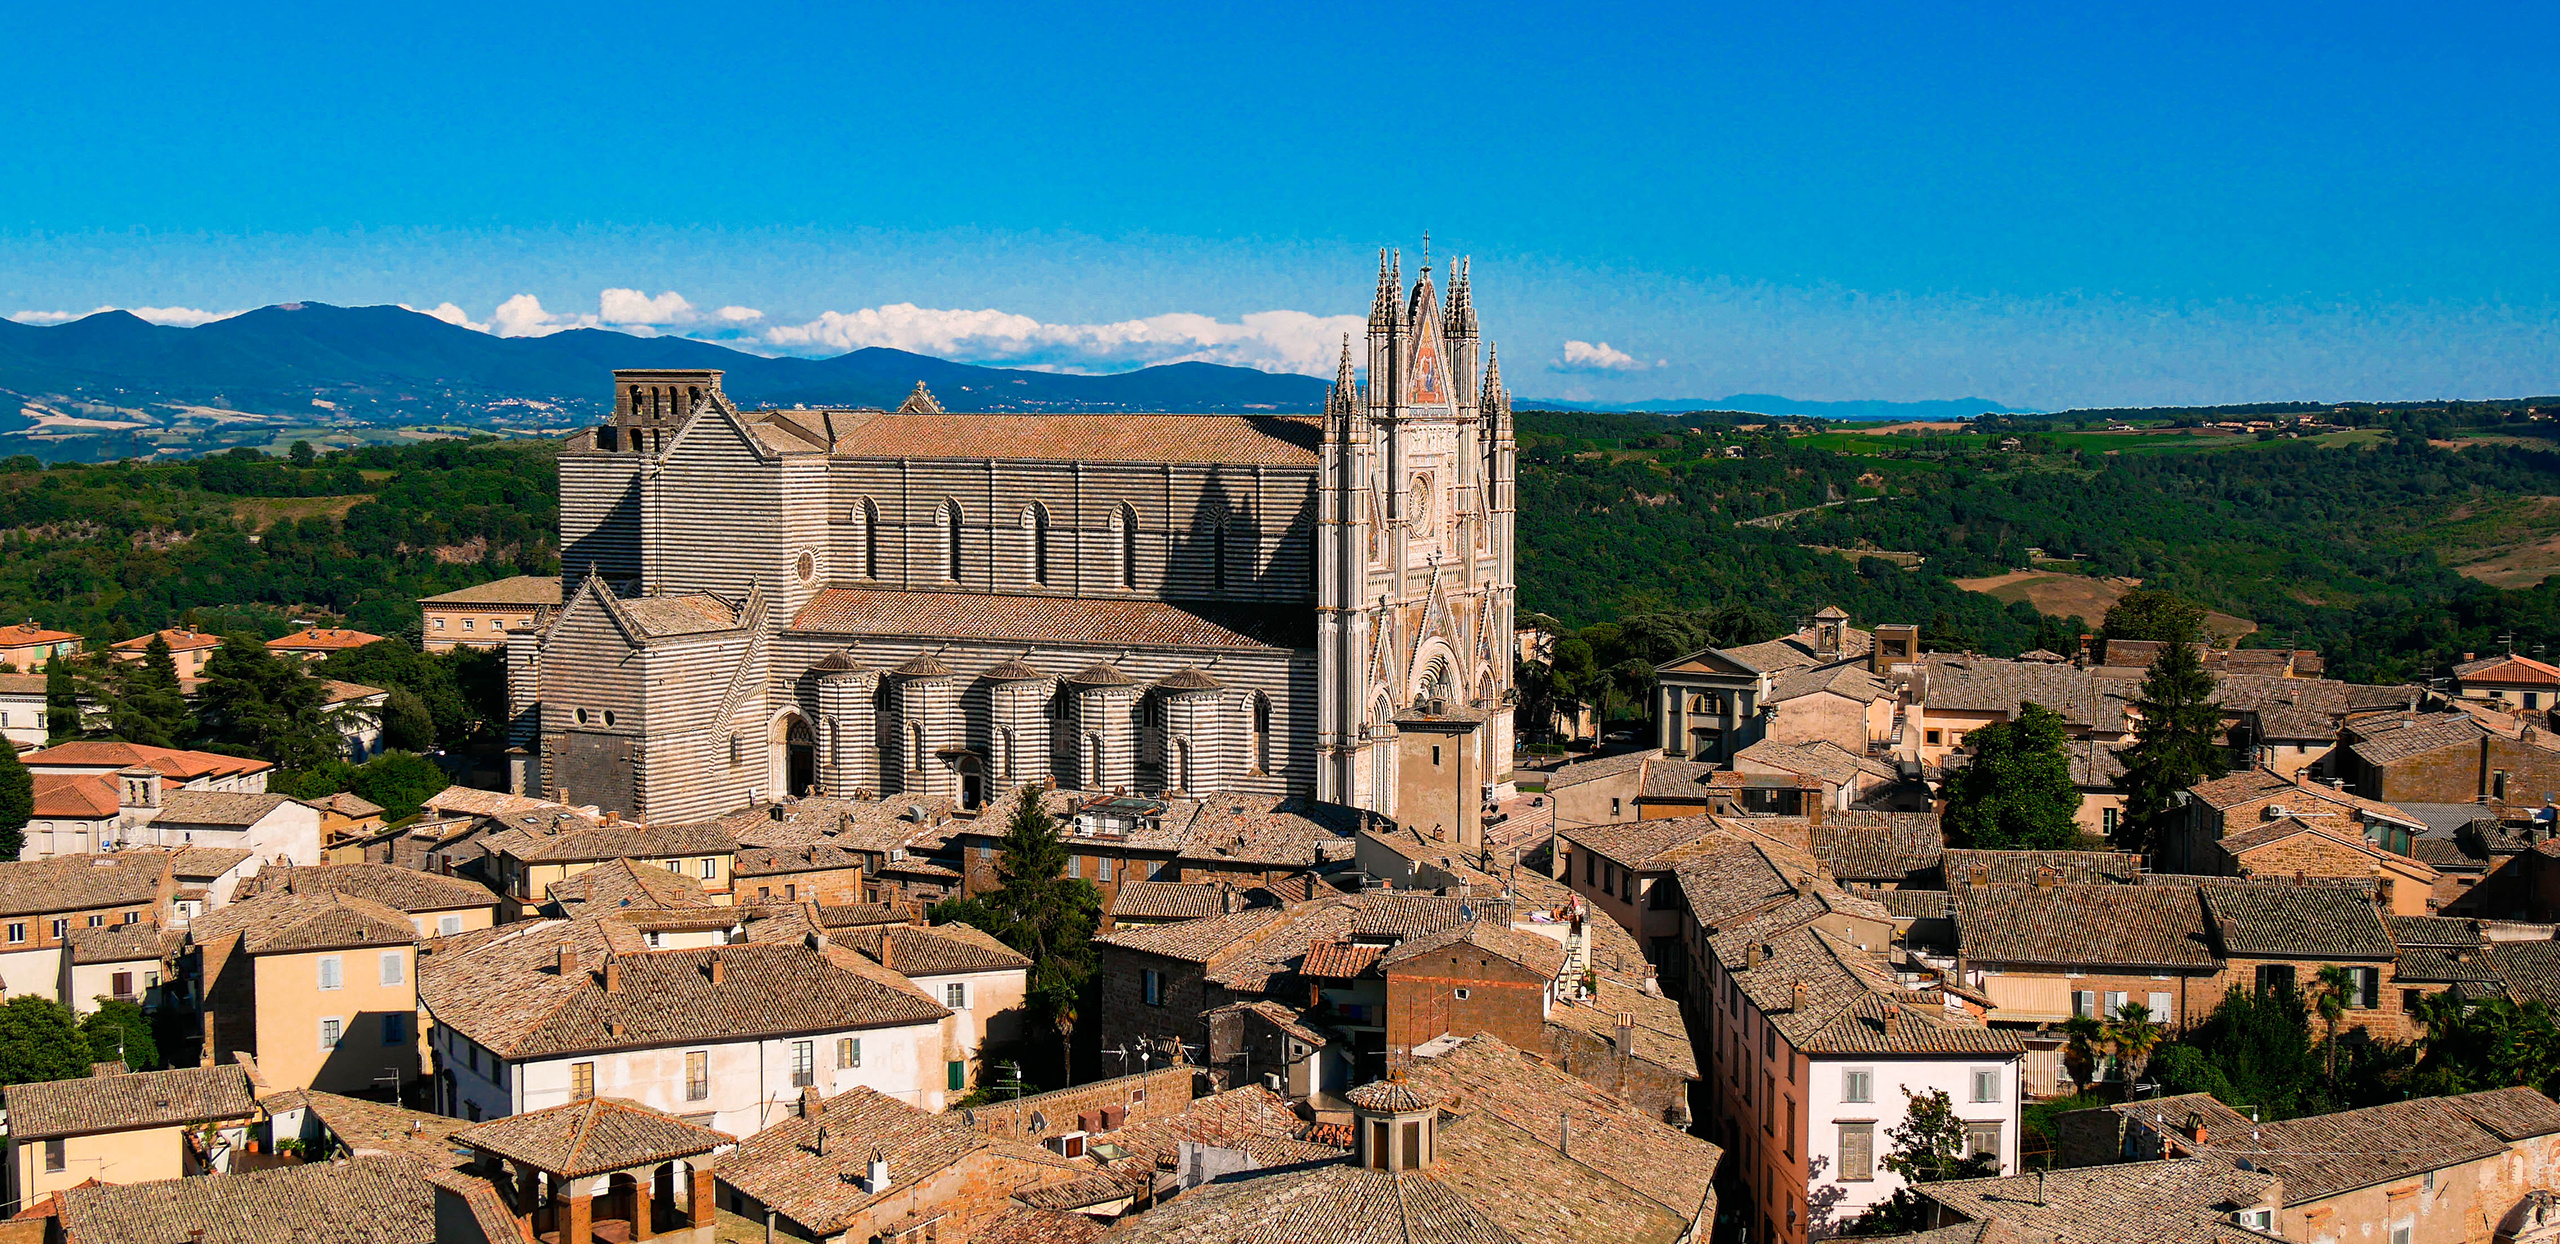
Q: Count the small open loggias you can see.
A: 1